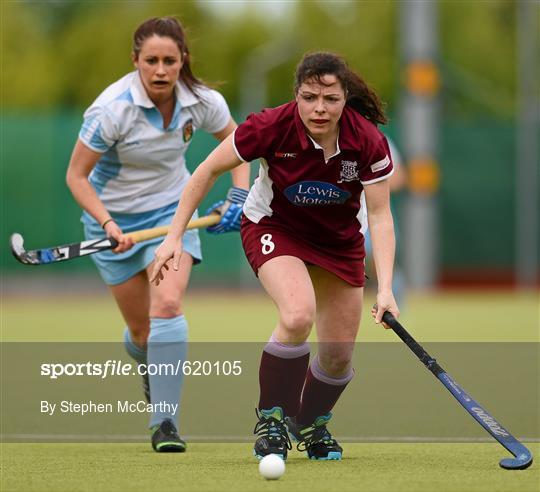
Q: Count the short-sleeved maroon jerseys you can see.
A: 1